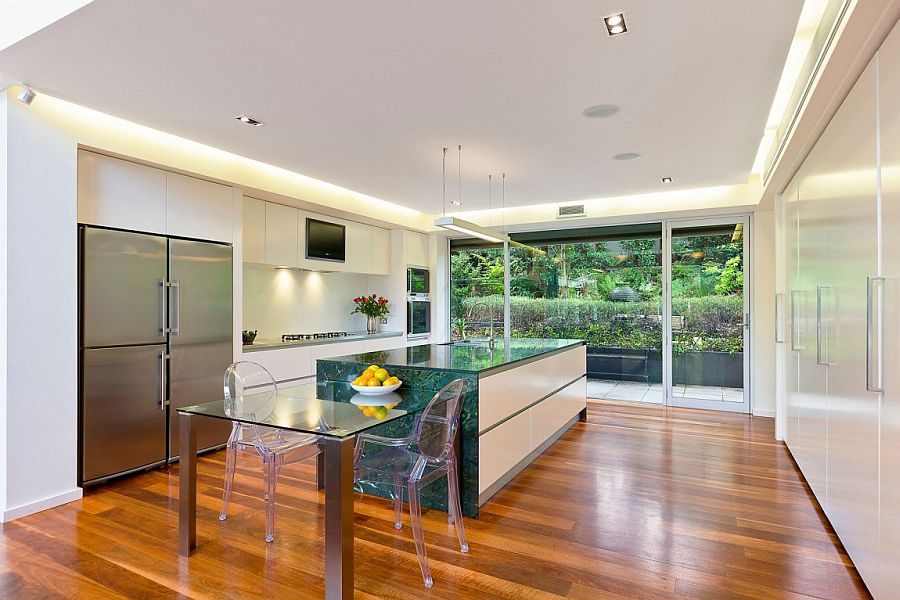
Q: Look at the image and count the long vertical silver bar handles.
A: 7